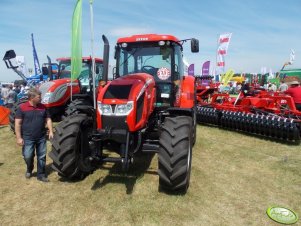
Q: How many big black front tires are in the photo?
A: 2